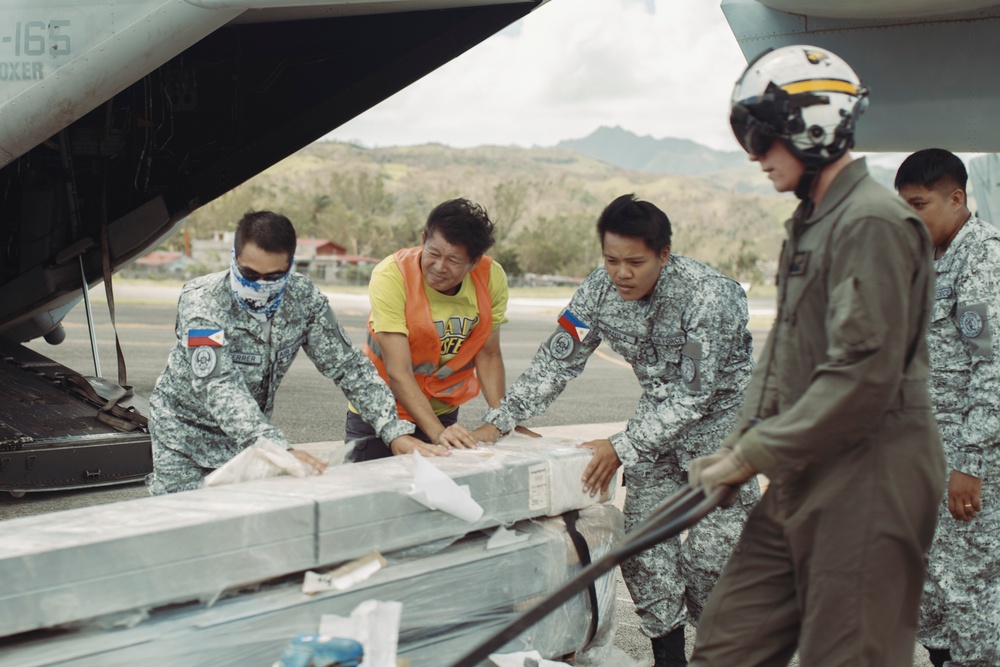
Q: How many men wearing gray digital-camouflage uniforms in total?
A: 3